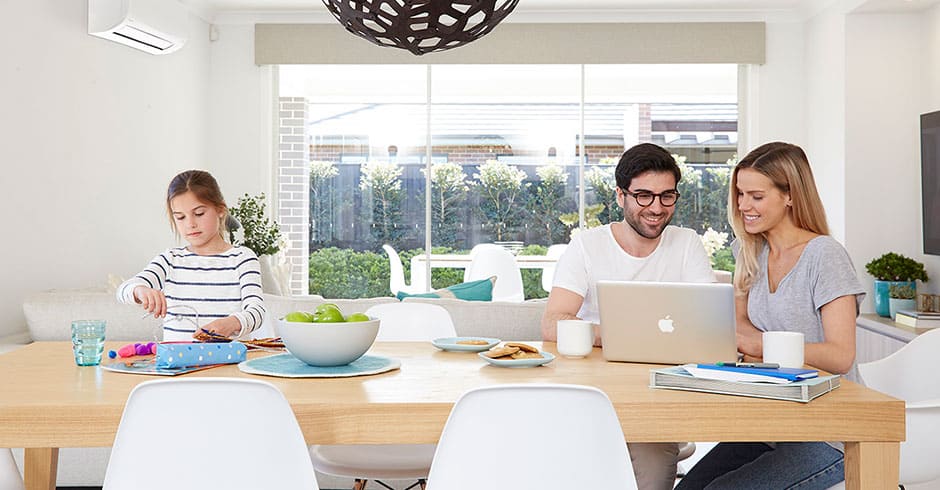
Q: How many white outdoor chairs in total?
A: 3